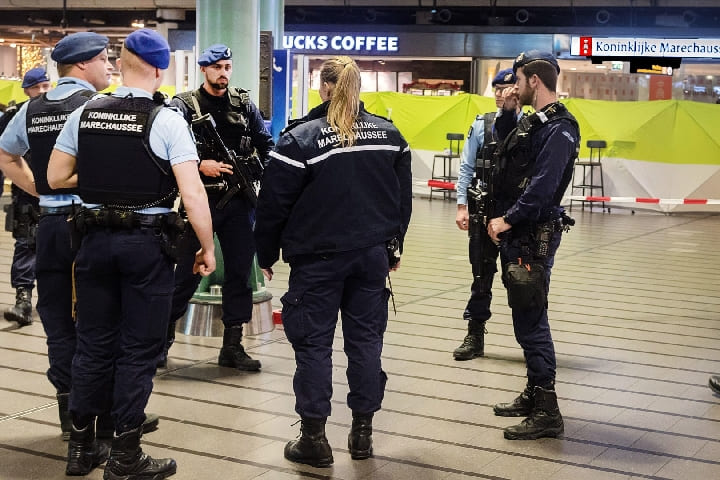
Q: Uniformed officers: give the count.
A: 7